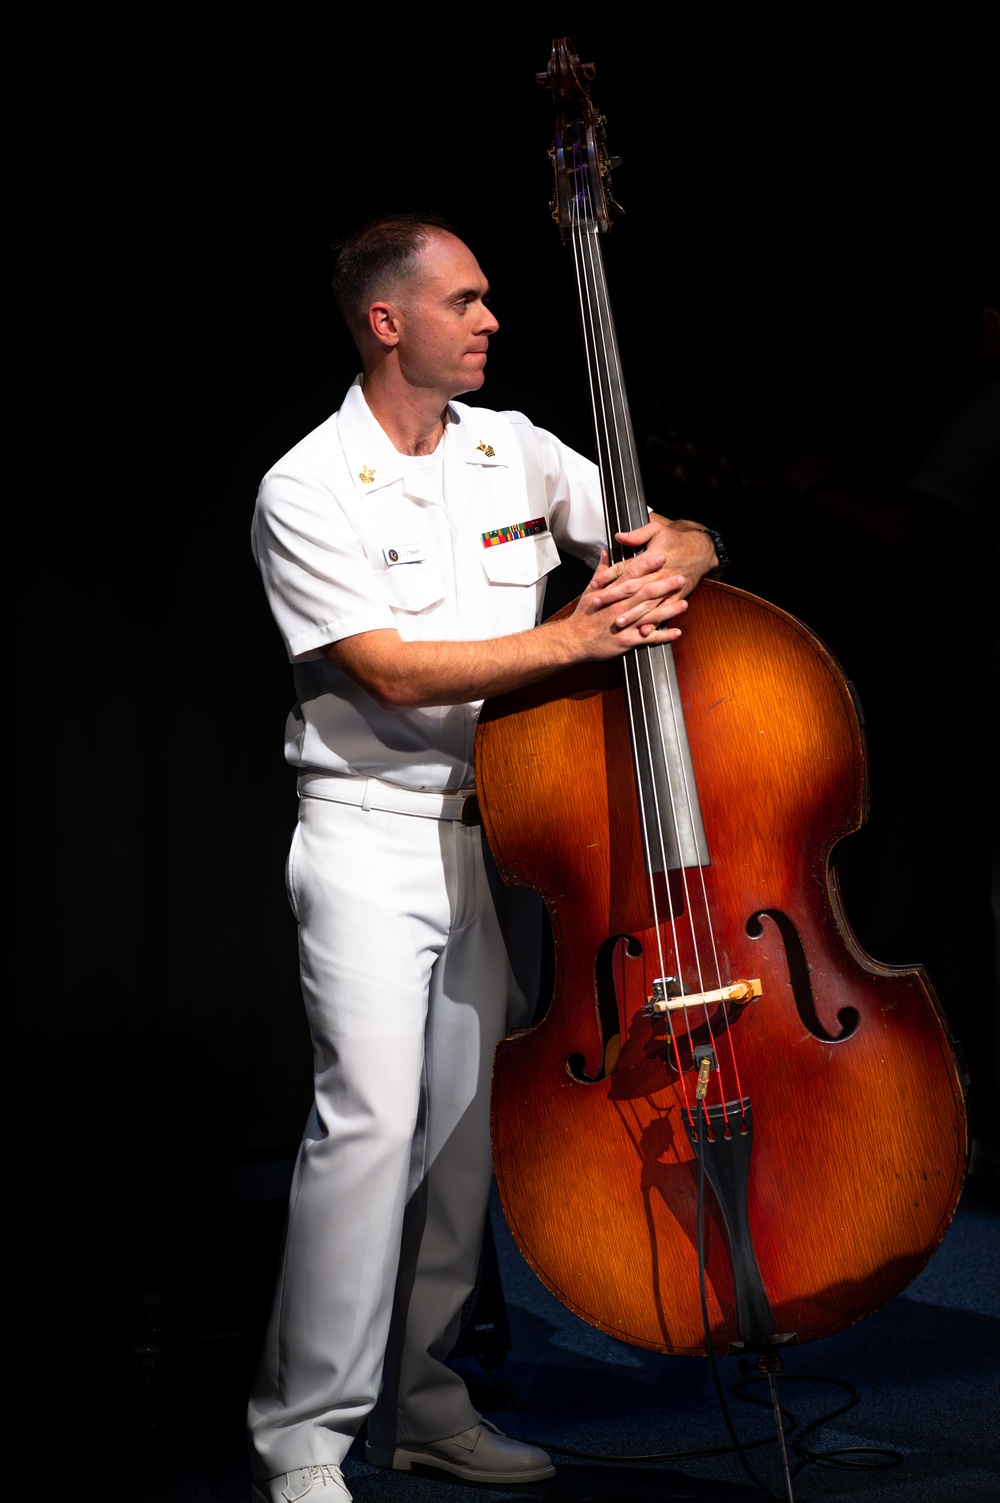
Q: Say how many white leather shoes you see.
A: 2